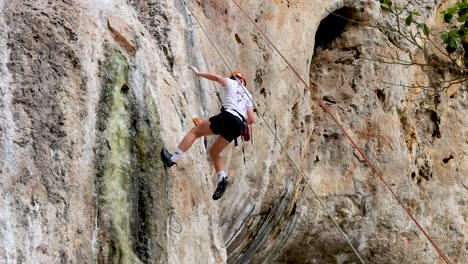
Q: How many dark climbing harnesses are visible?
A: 1